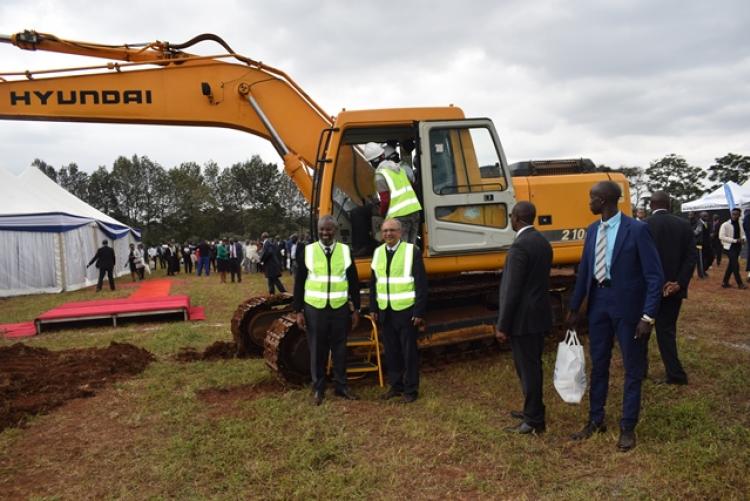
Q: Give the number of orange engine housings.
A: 1